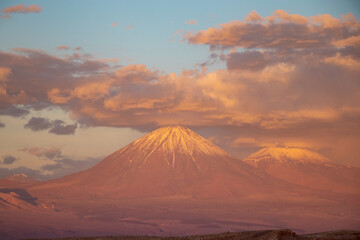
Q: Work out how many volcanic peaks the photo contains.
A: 2